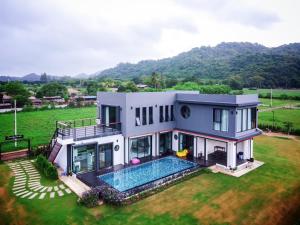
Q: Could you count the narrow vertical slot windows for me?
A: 6